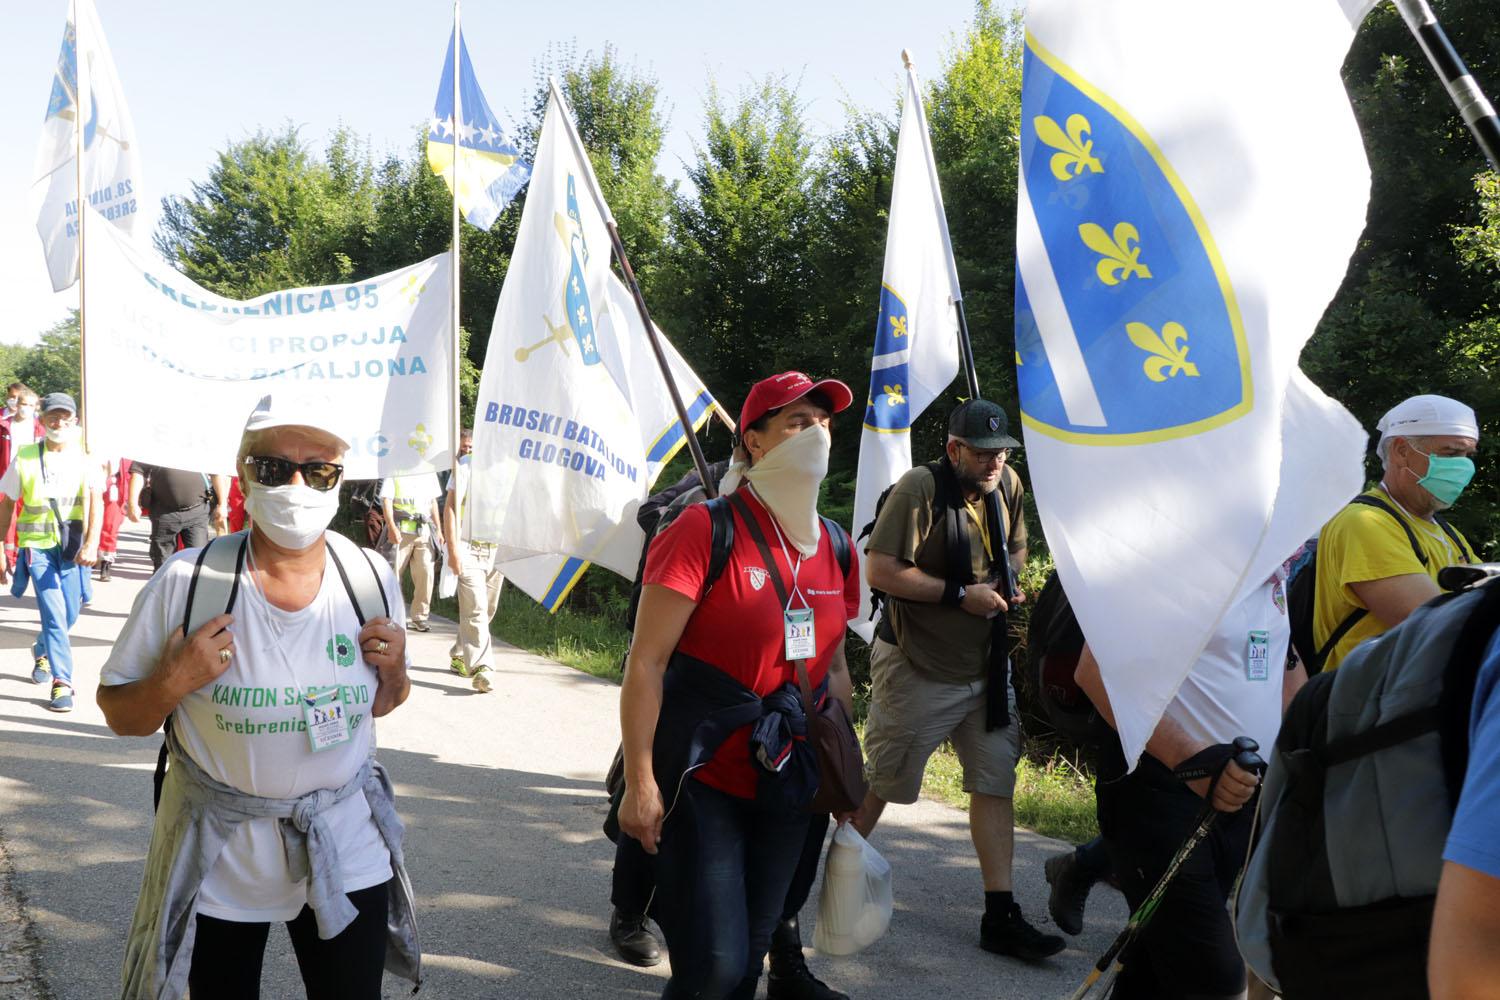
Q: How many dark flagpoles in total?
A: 3